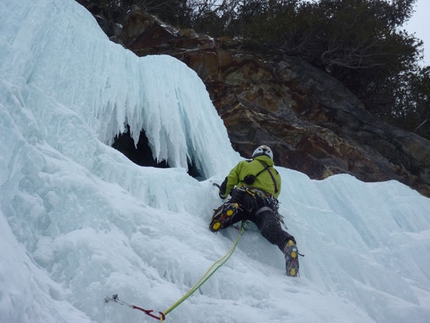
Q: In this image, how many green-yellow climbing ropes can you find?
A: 2